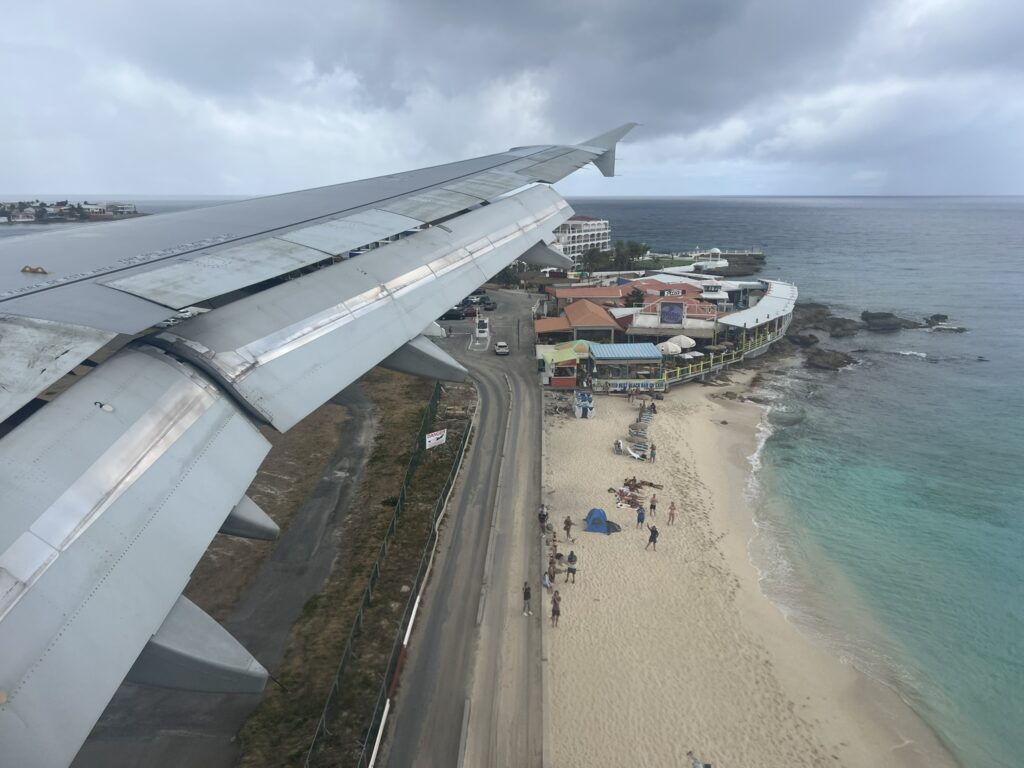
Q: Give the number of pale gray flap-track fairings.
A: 4